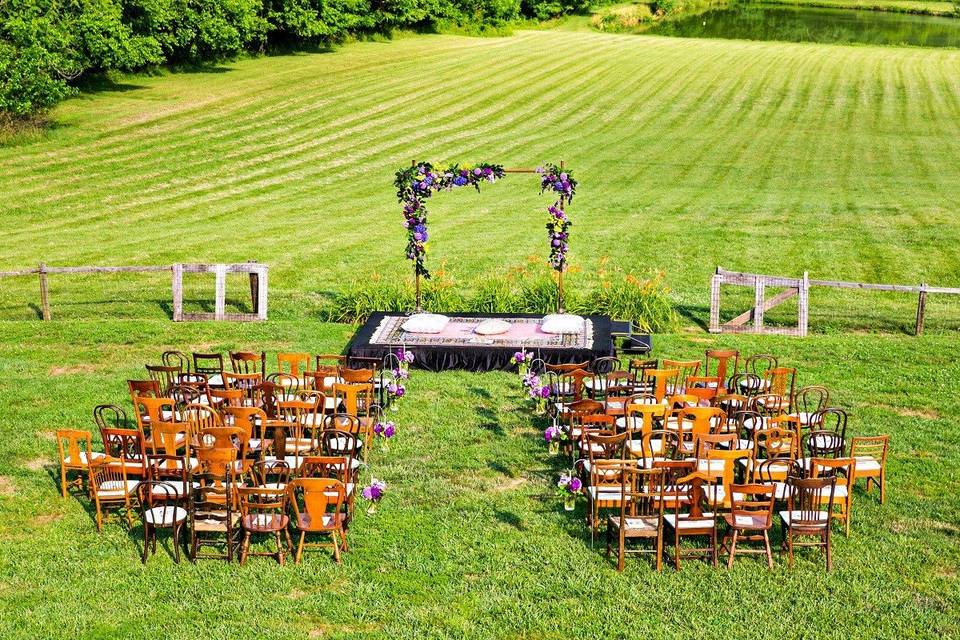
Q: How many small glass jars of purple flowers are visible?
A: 10